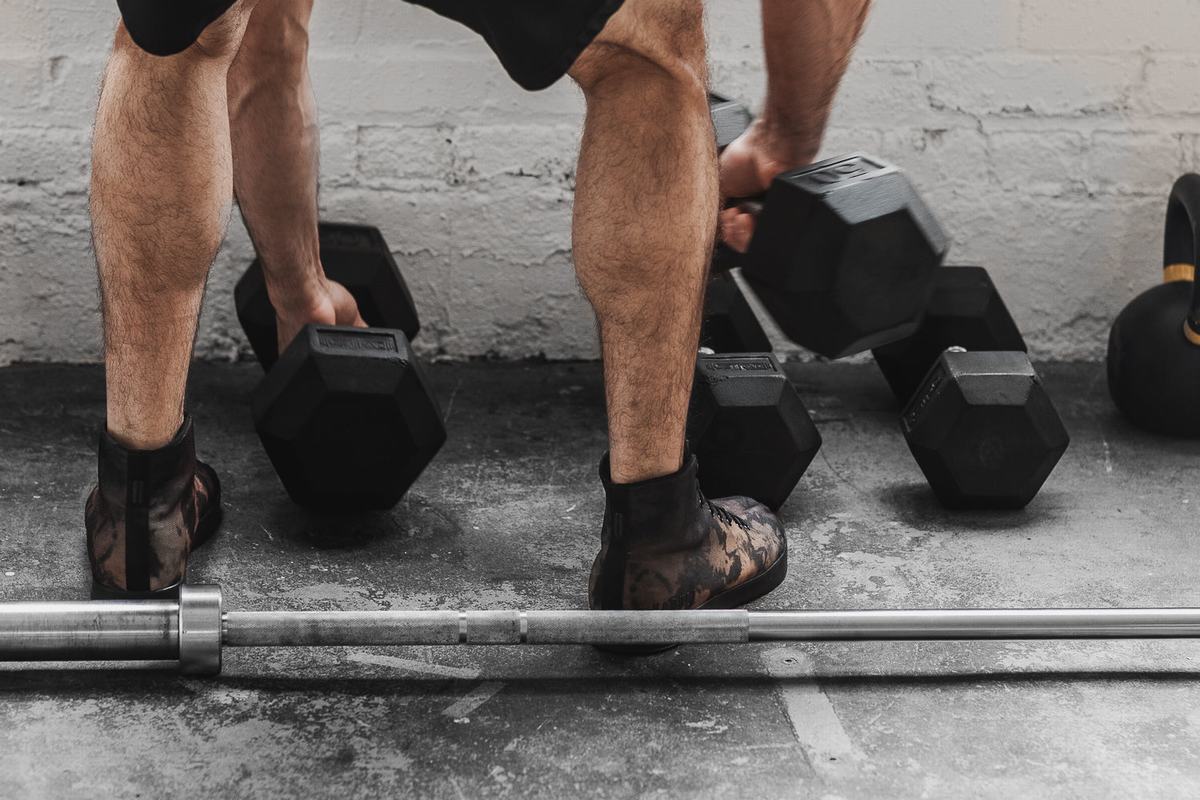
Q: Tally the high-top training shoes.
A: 2